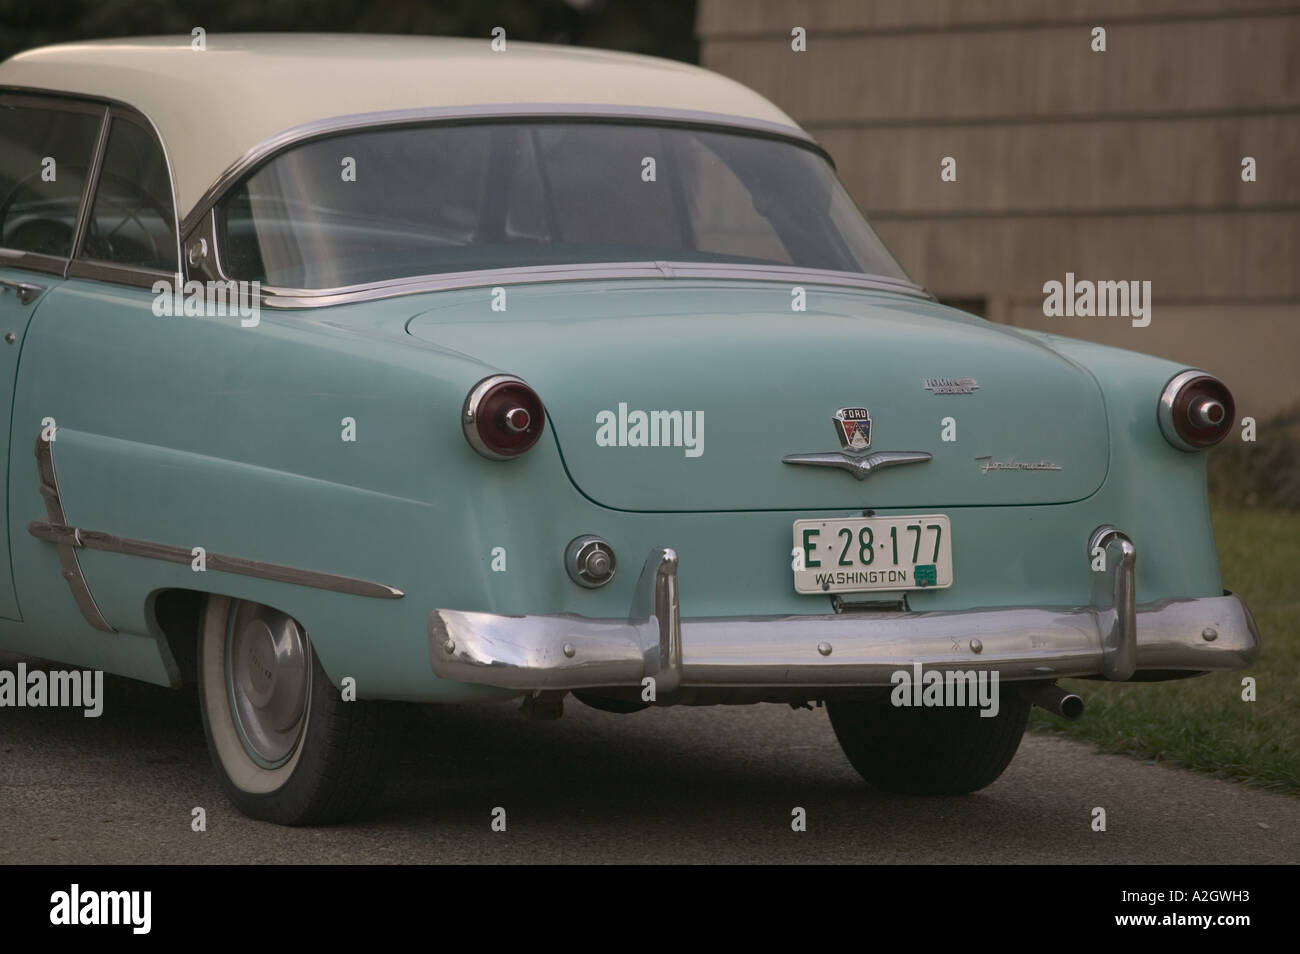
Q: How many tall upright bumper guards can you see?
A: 2